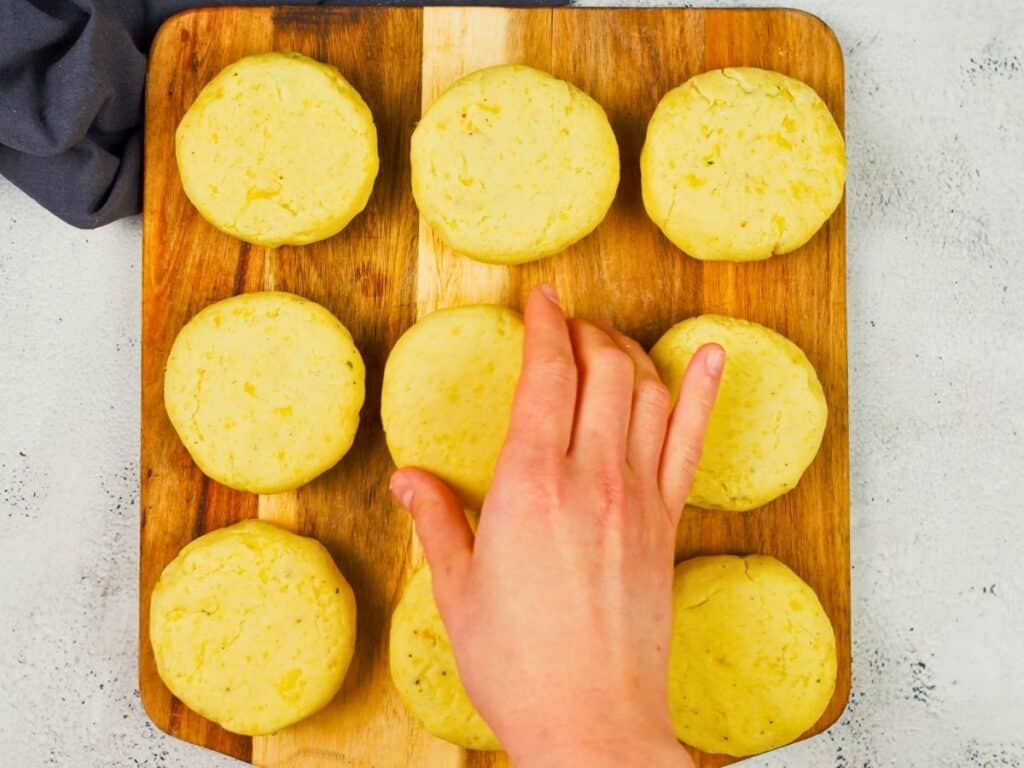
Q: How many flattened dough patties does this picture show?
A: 9